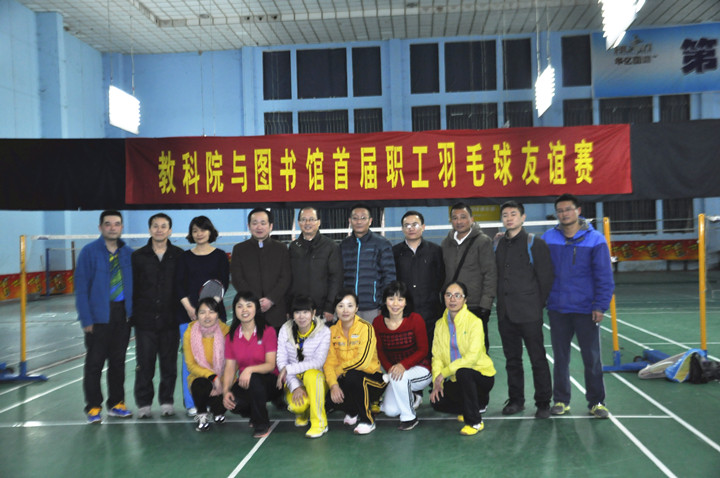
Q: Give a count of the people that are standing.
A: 10